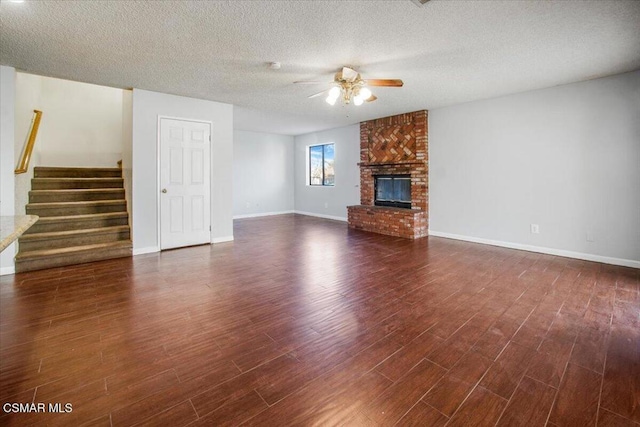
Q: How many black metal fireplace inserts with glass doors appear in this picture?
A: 1